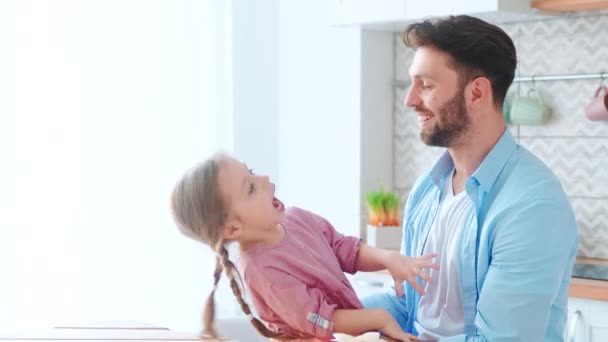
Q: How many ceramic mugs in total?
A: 2